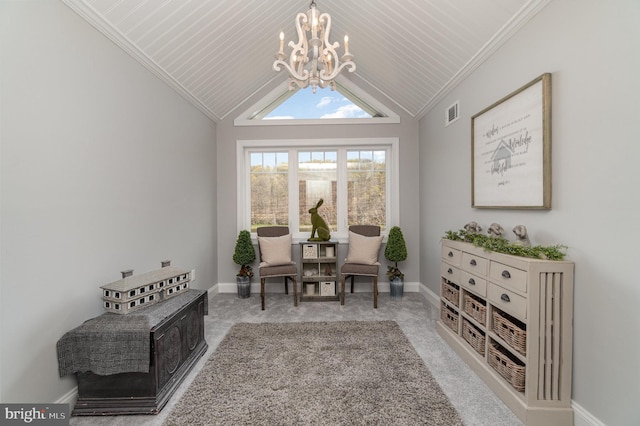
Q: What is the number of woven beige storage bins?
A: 6